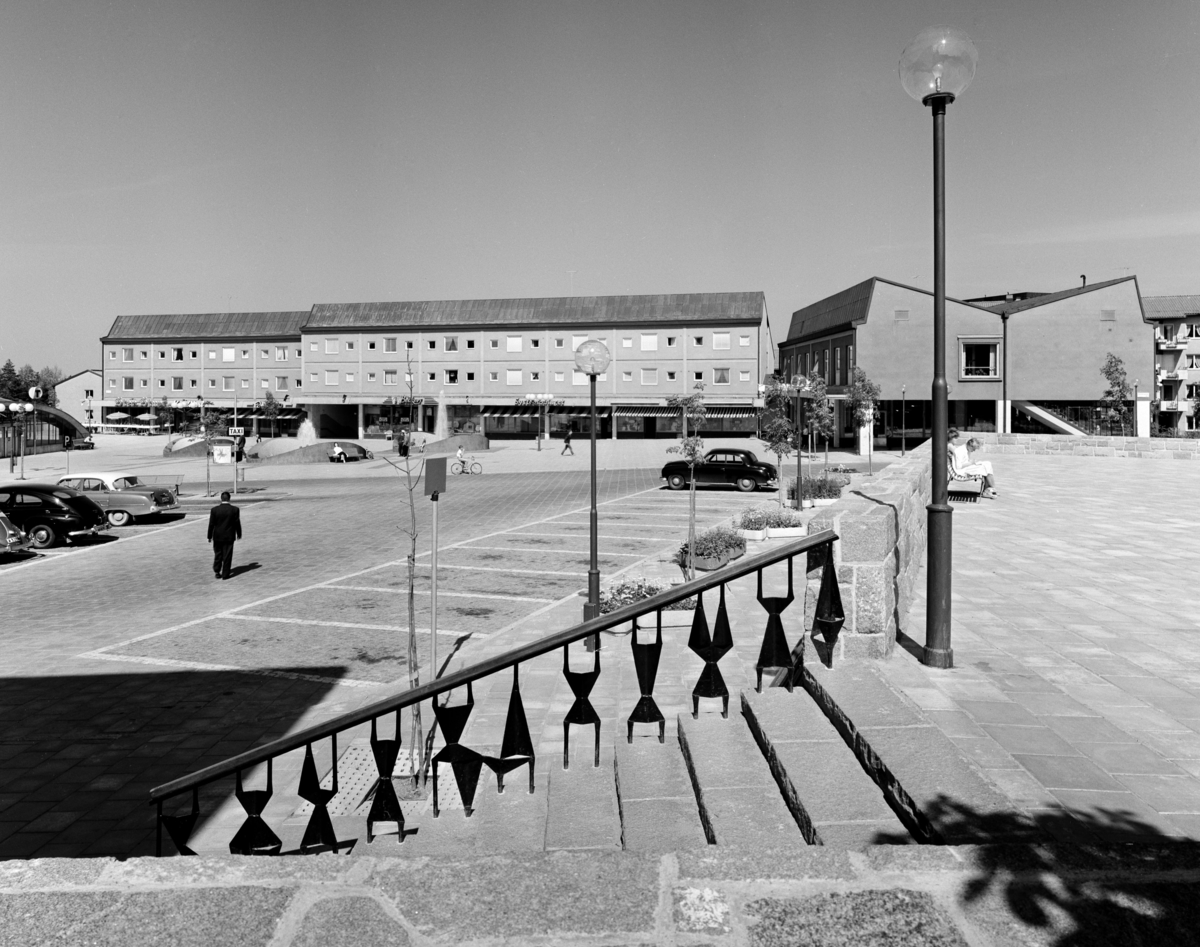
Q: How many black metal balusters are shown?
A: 11